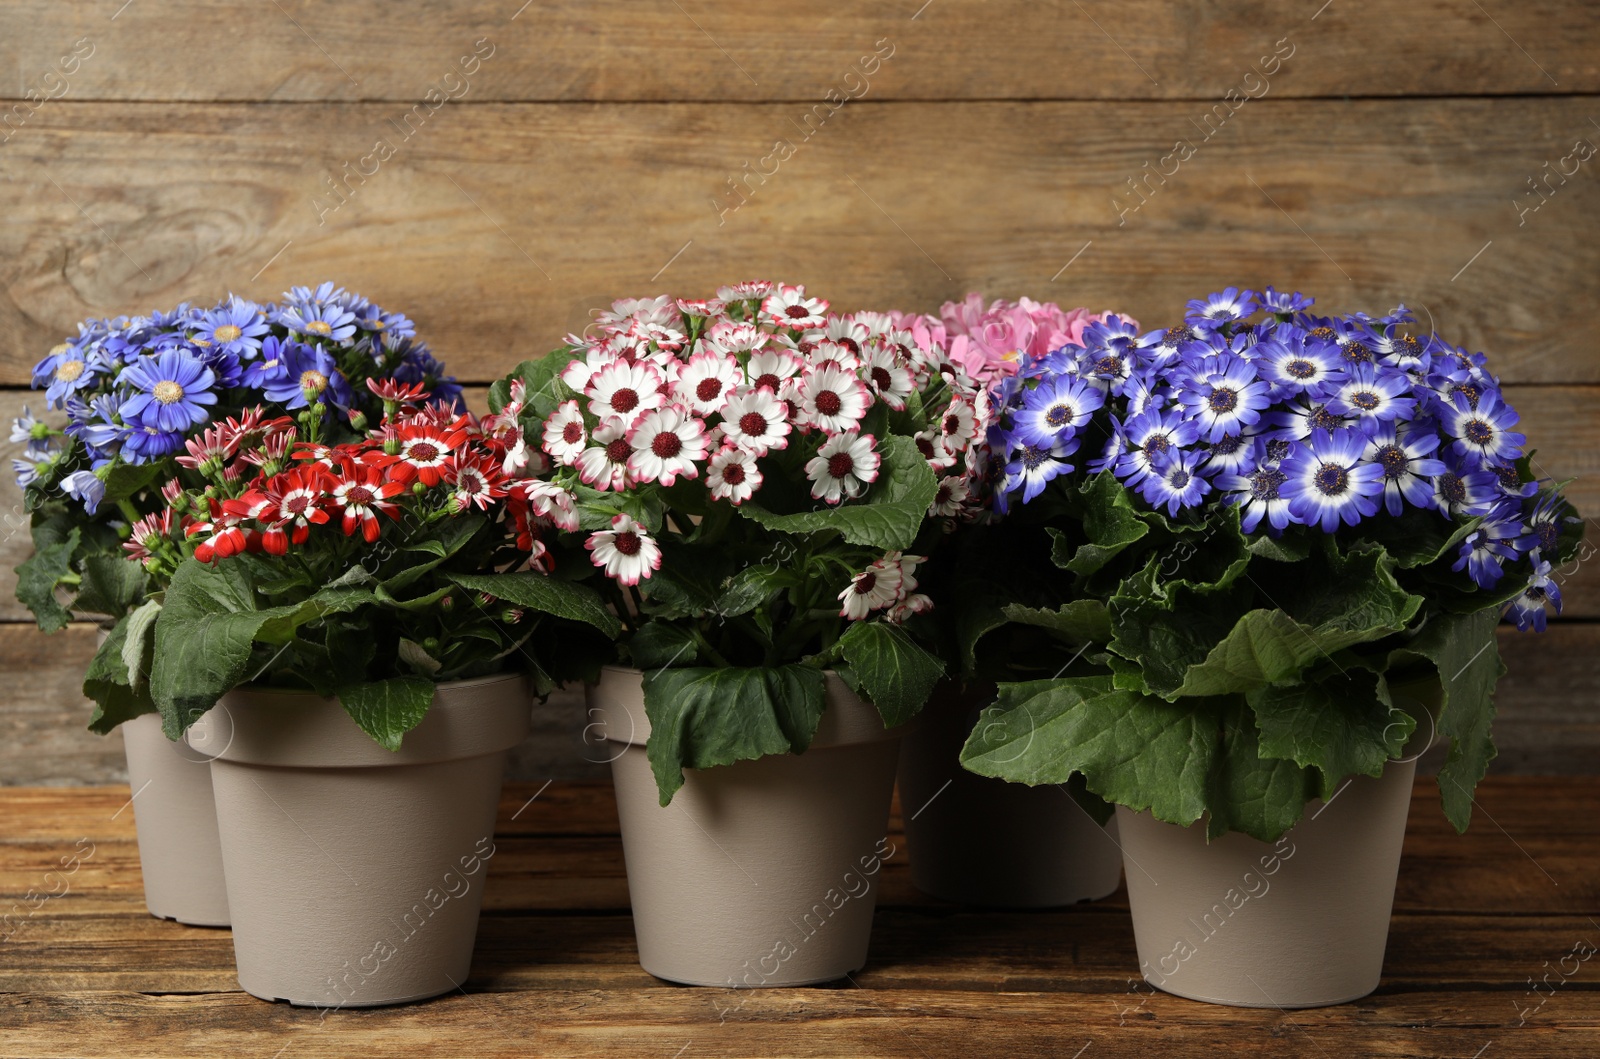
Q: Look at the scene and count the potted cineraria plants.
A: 5